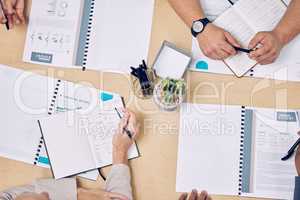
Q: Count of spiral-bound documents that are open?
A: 4